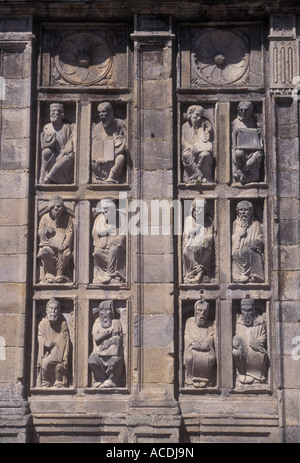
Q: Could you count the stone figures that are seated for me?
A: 12